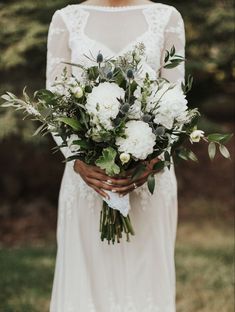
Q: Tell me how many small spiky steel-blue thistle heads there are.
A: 7